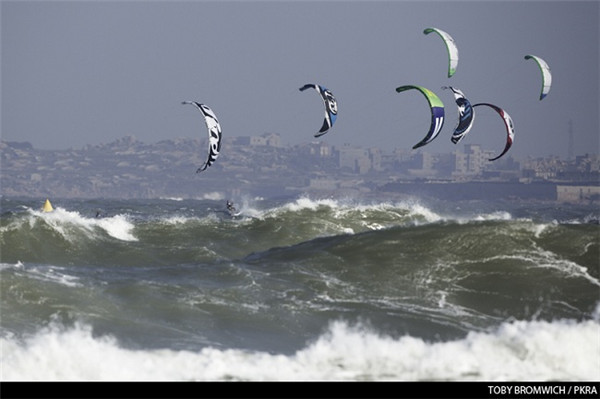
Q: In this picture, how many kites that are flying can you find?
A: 7